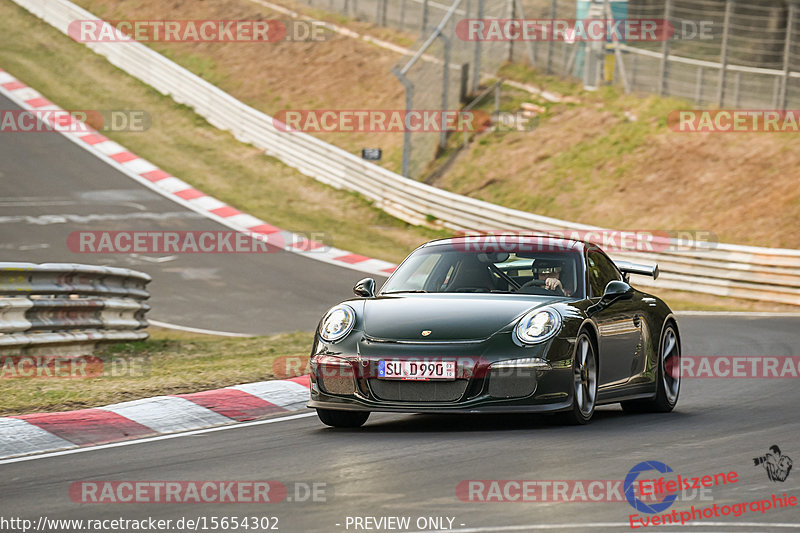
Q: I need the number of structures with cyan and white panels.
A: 1